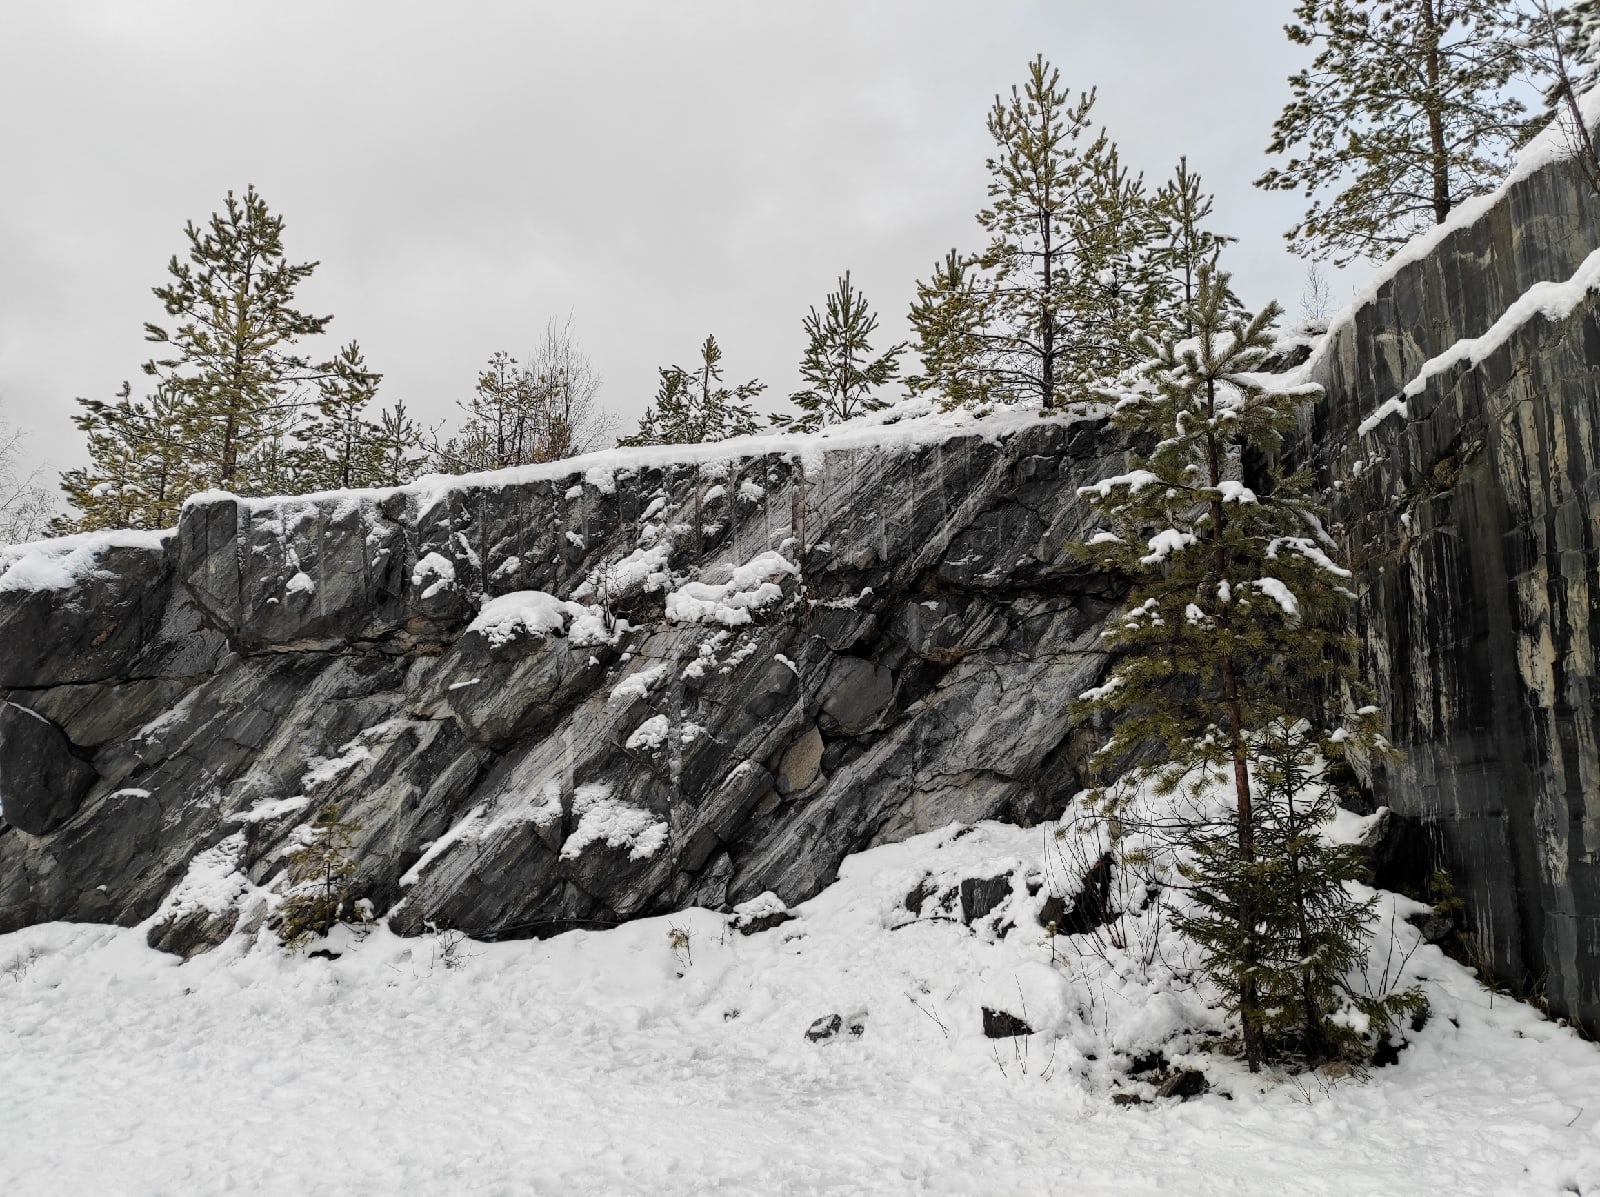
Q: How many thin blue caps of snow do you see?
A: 0